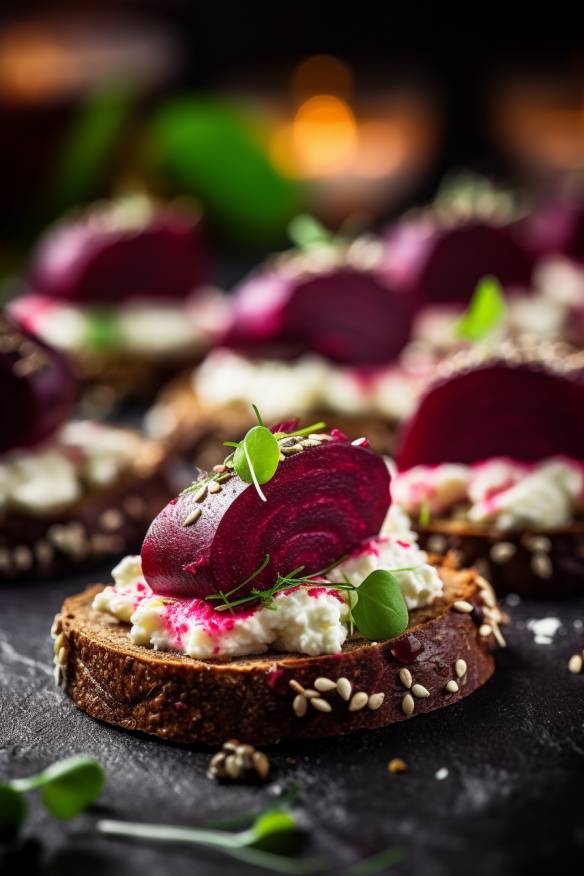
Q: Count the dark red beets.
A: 7